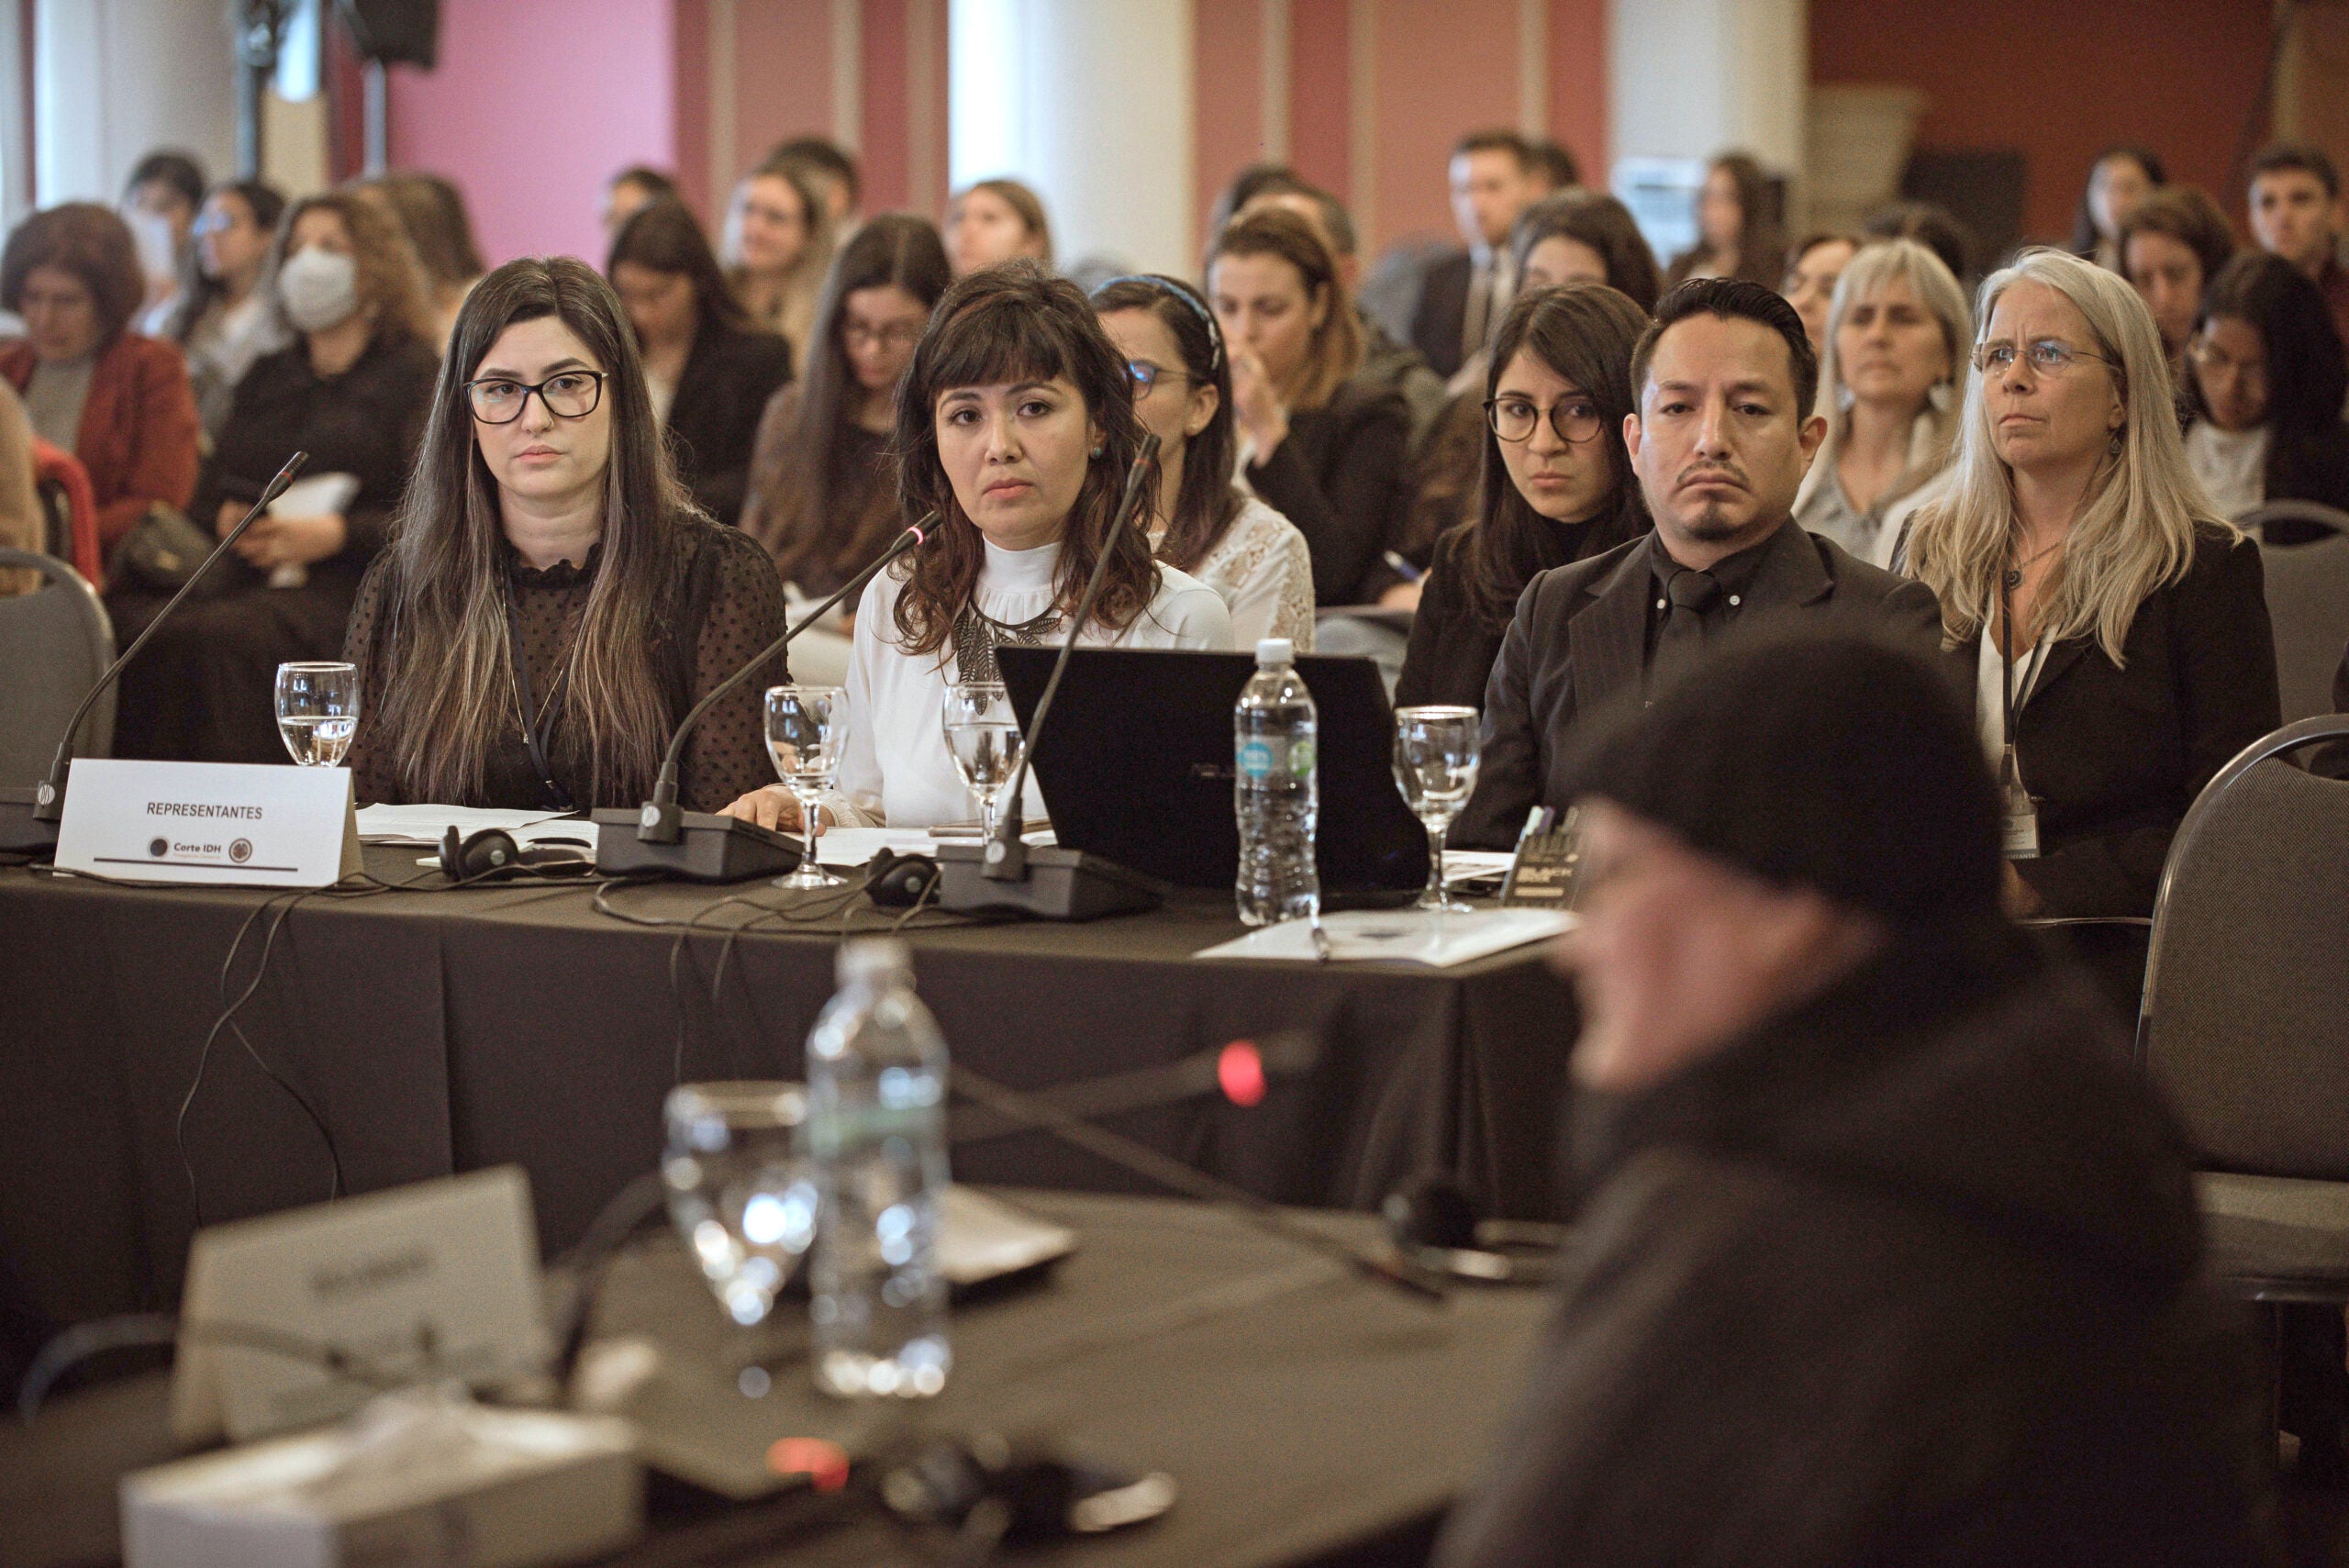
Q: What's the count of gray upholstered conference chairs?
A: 3